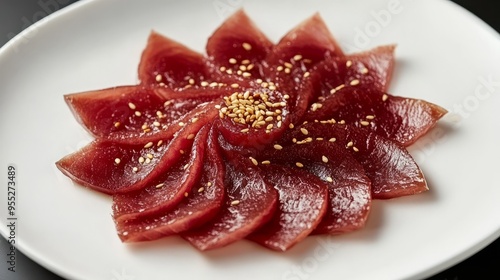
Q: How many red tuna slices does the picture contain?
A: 13